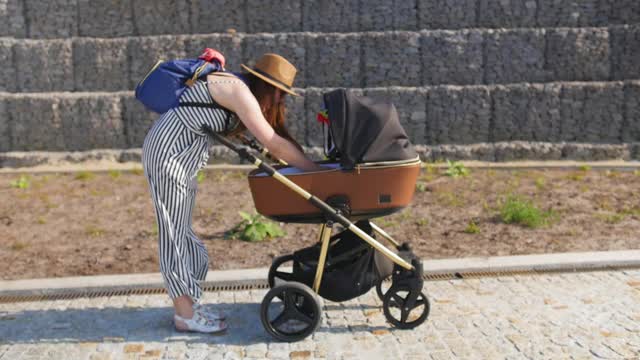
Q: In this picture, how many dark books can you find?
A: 0